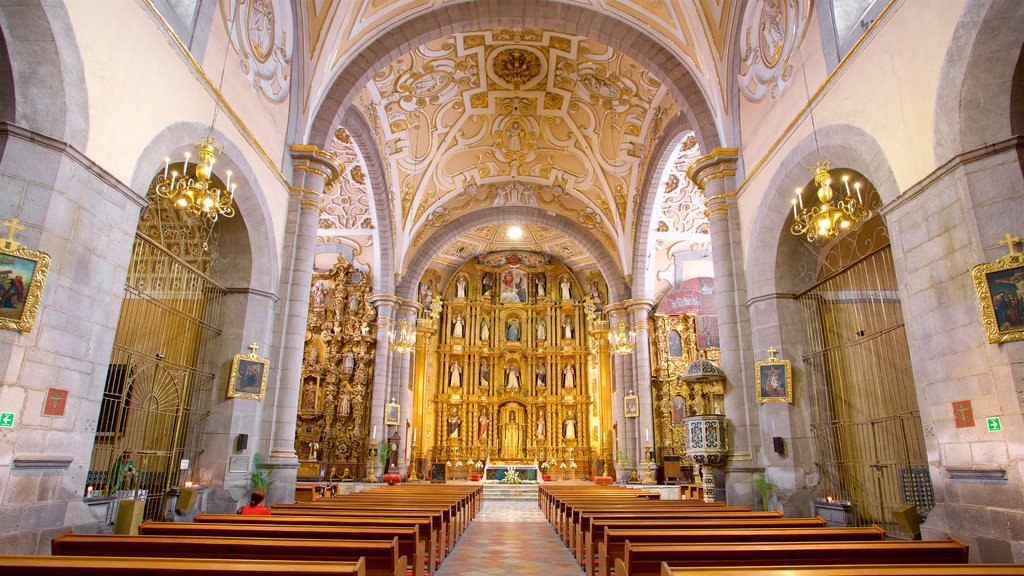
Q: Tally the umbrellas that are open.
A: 0